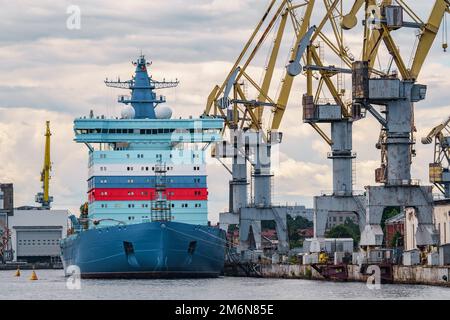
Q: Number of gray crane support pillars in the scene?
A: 4